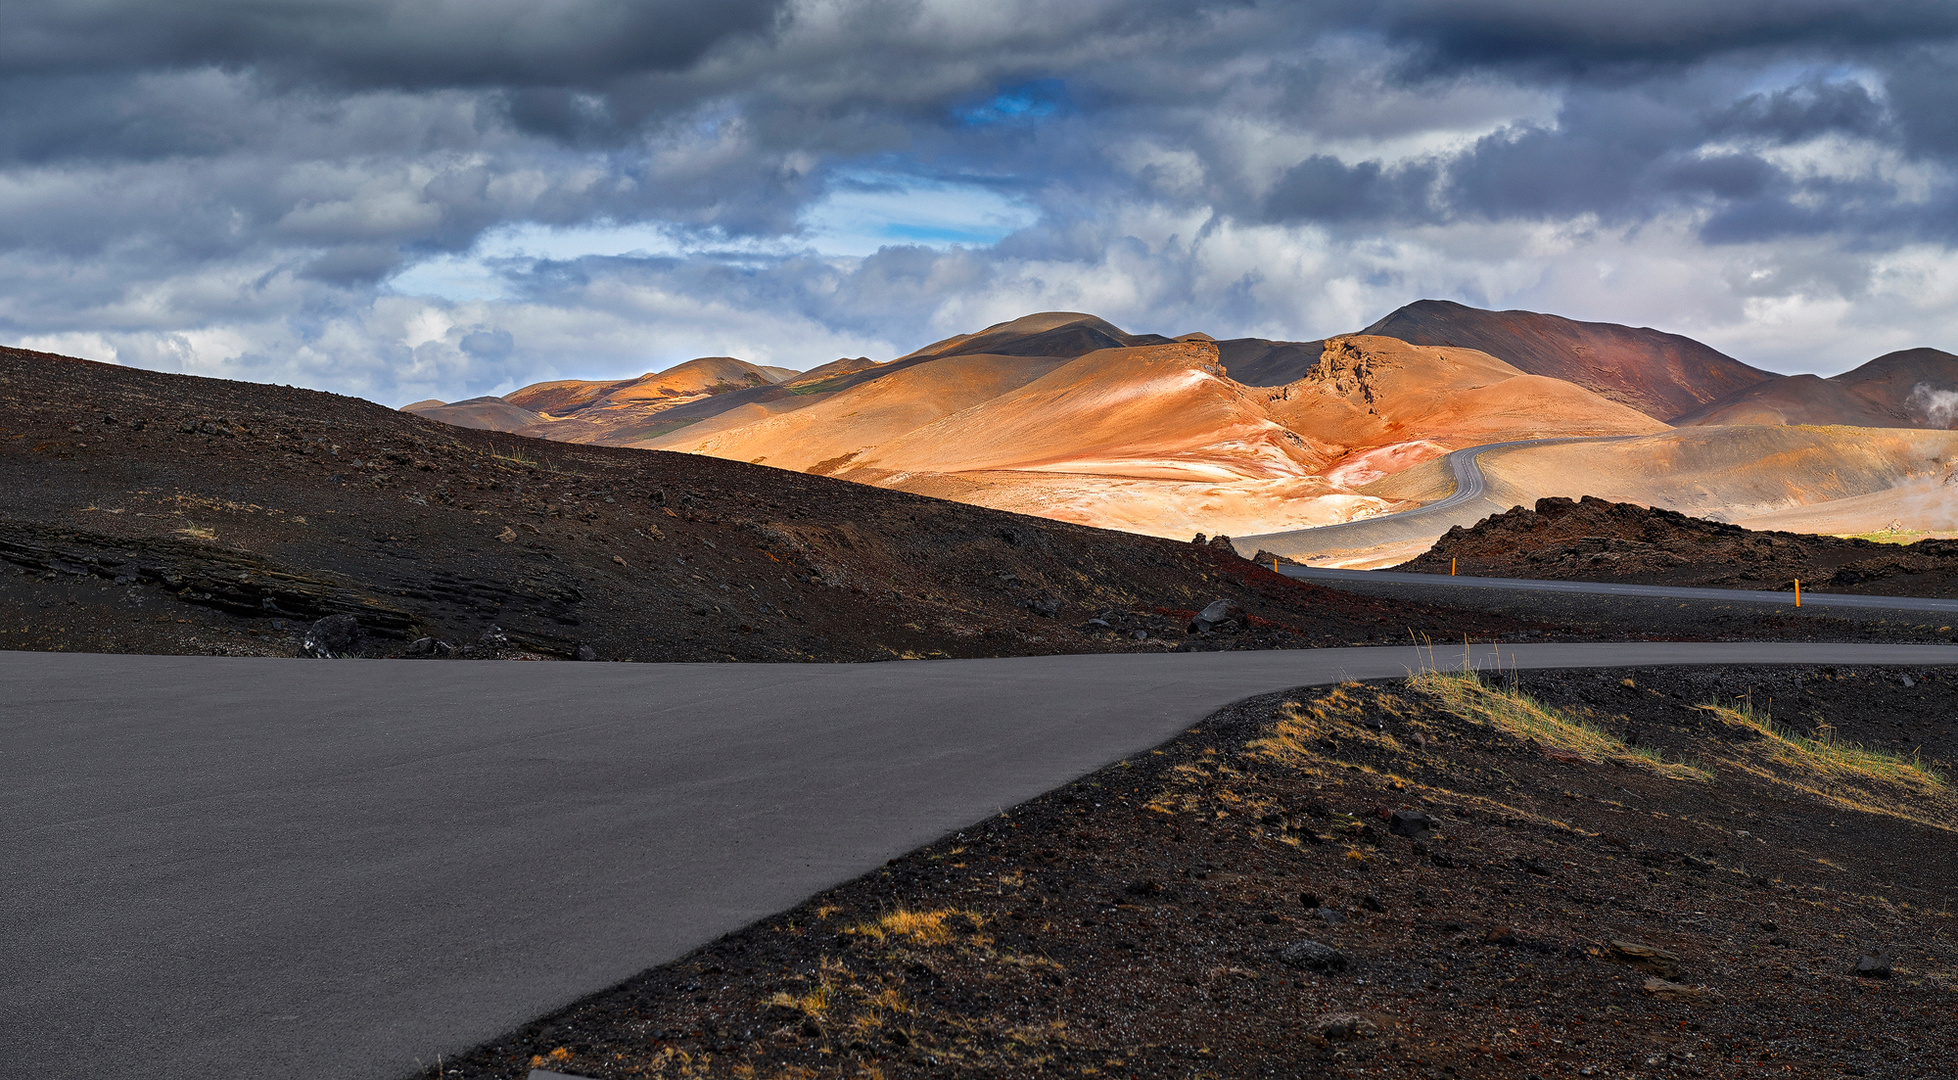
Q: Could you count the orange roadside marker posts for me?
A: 3